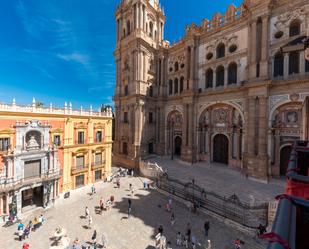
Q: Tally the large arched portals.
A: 3